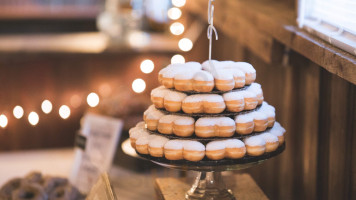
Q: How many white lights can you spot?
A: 13